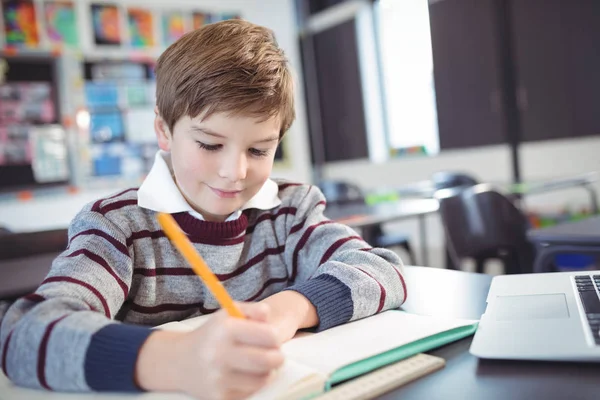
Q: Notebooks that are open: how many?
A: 1